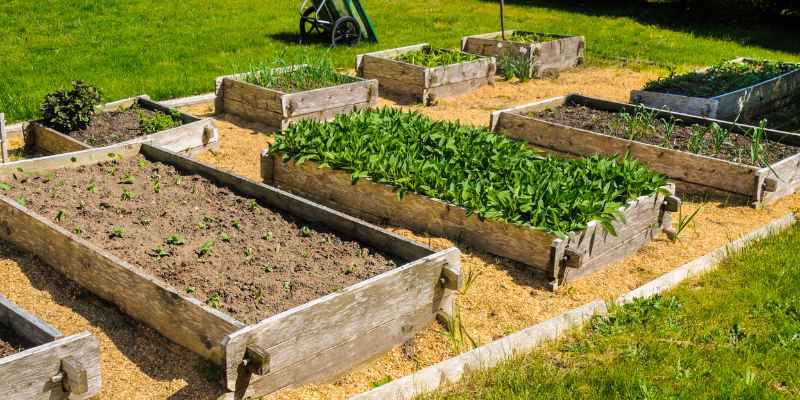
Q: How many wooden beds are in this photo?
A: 9